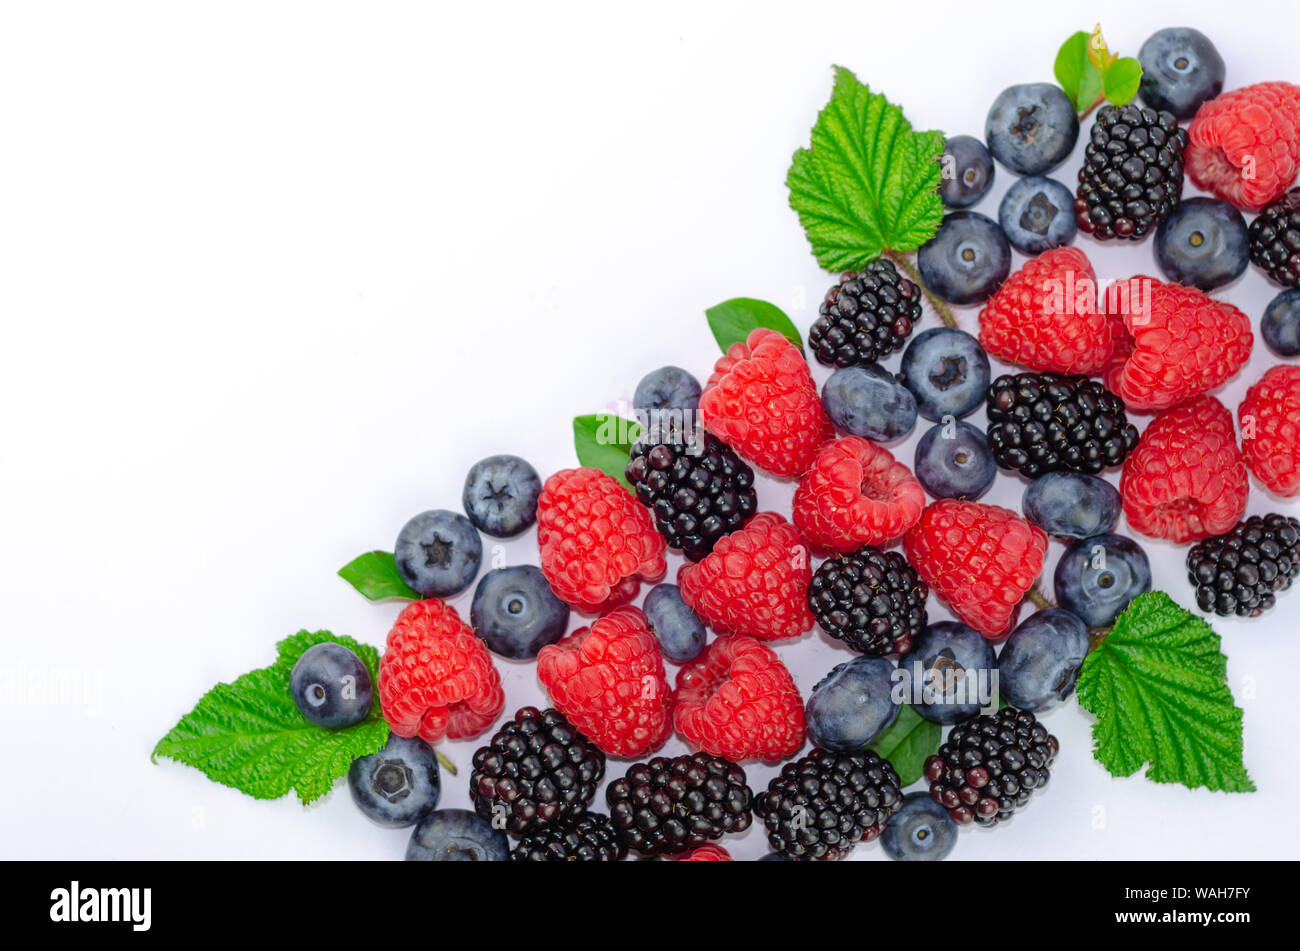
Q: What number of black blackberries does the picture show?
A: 12